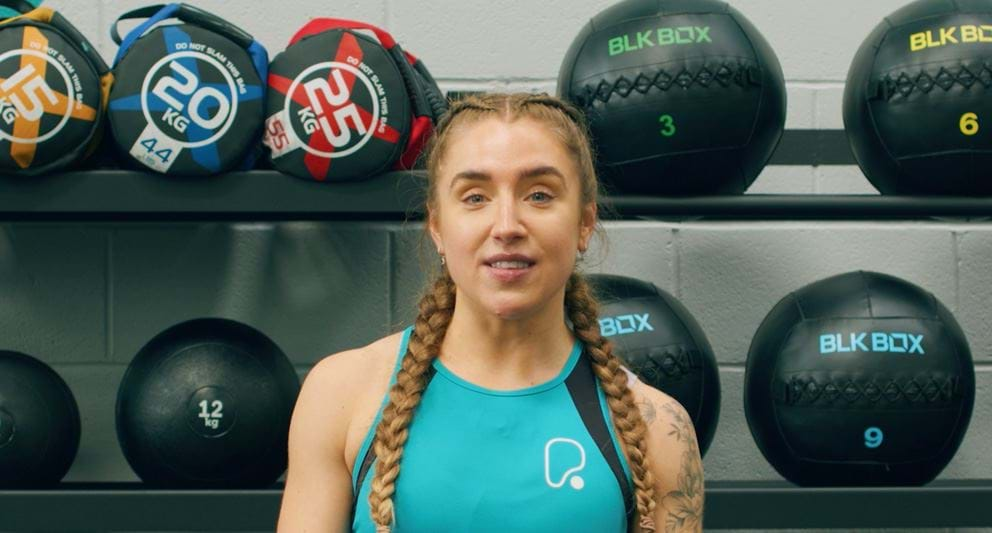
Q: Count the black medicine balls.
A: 6